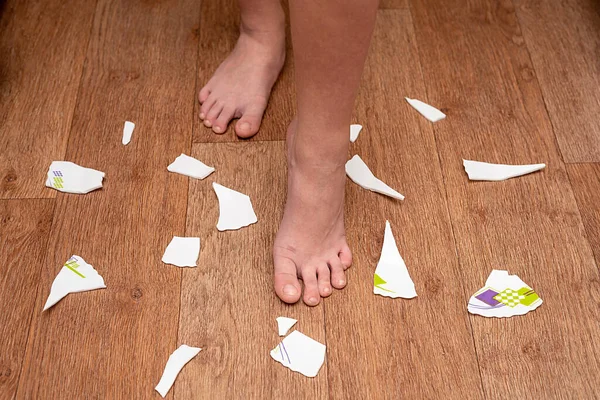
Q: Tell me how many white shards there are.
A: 15